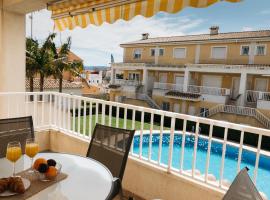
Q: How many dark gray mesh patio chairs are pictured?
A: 3